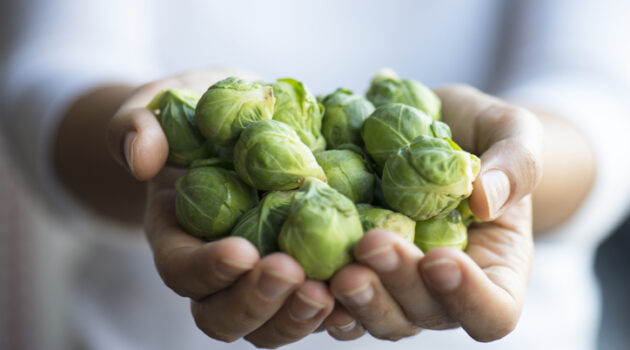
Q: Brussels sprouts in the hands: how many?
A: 14